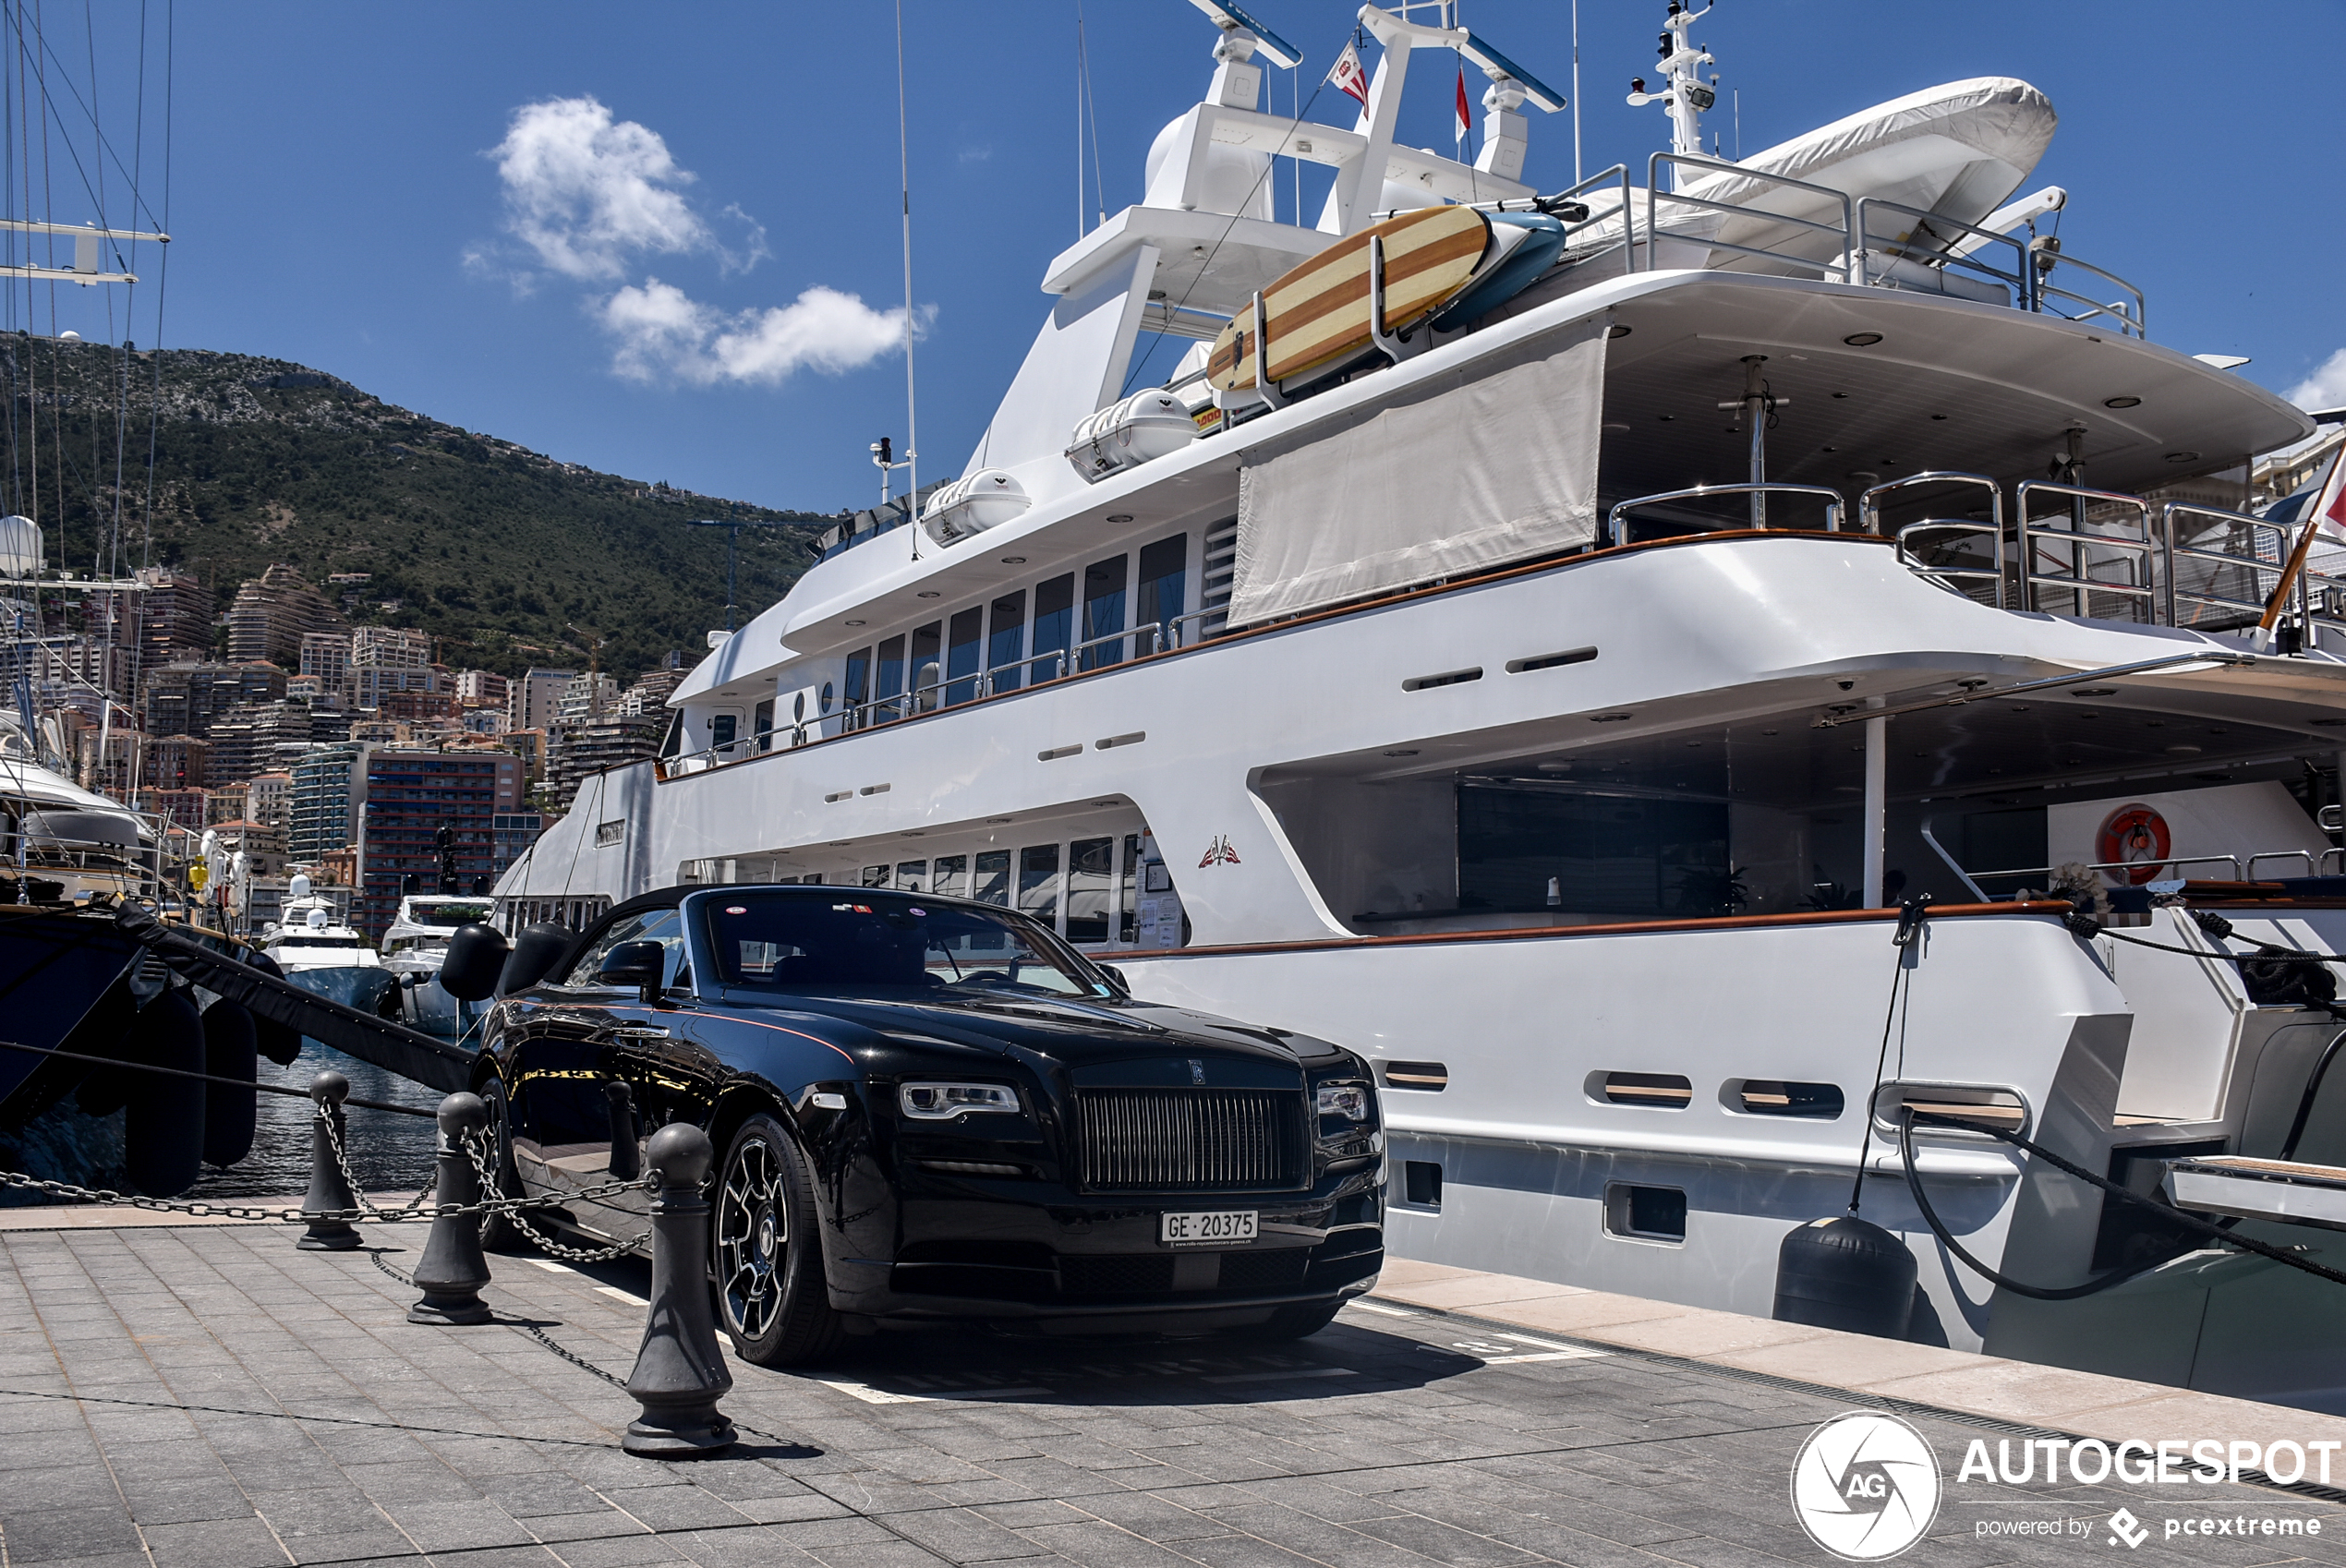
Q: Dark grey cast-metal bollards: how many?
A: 3